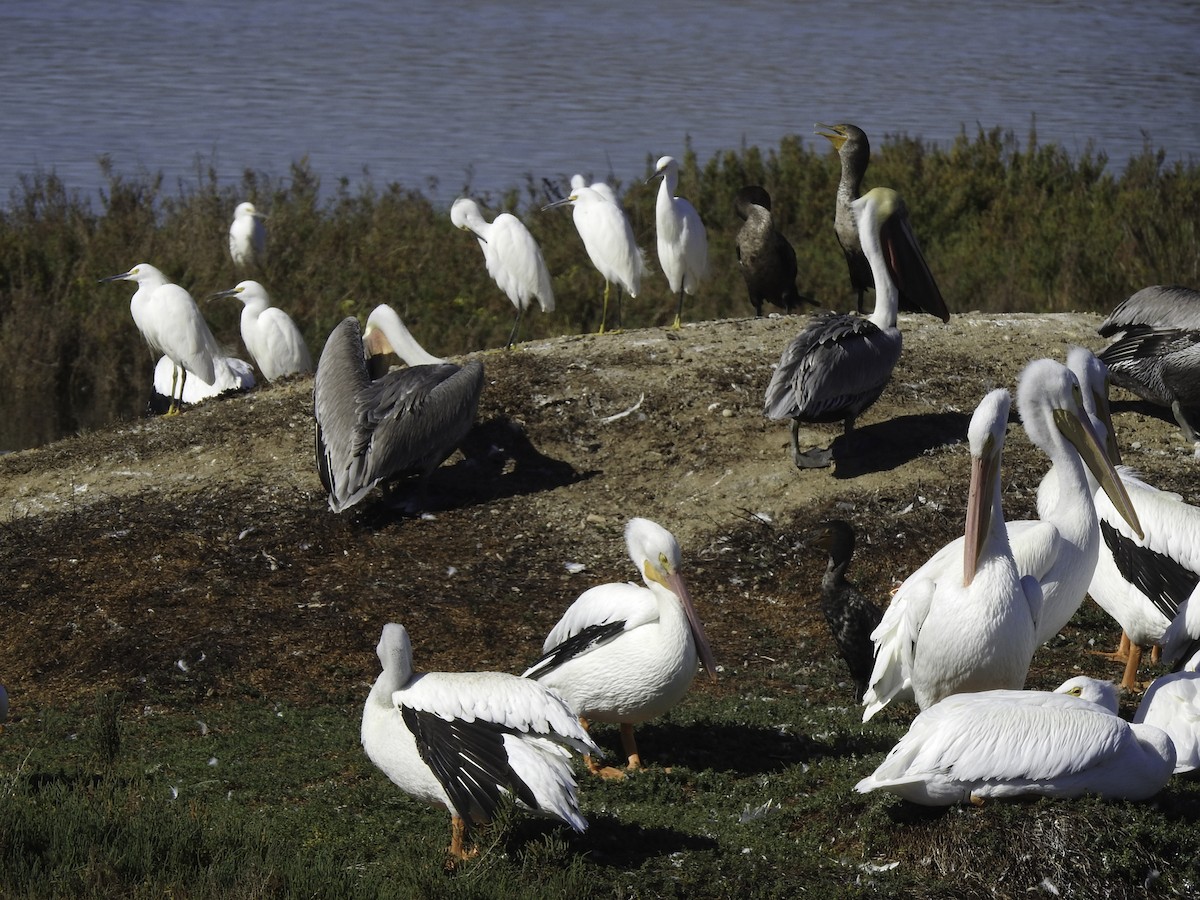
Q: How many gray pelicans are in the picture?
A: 3